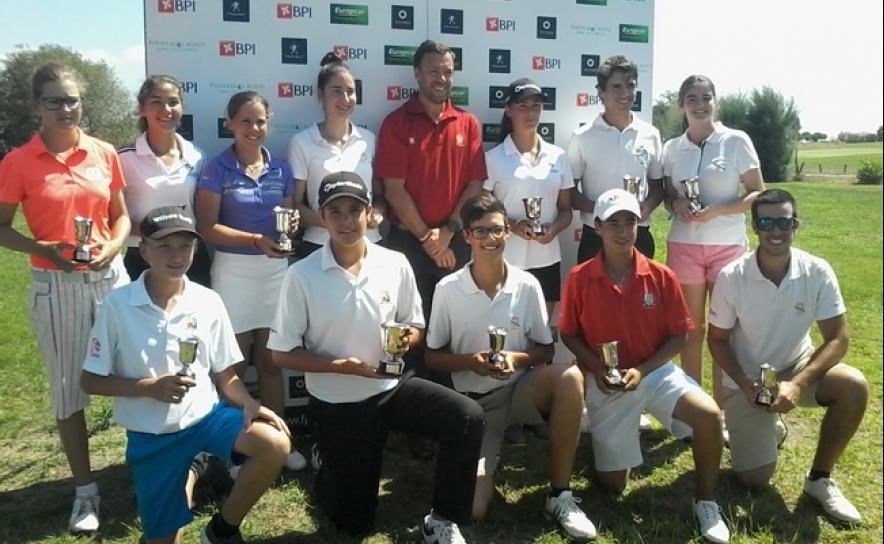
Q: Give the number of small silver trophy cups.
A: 10